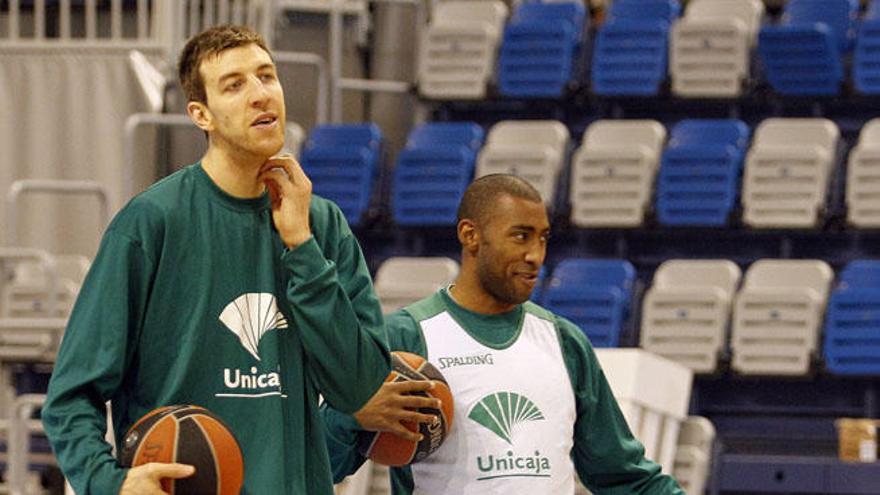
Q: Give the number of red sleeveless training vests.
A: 0